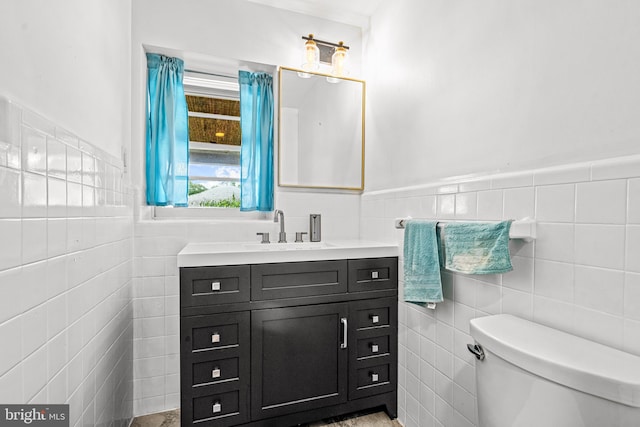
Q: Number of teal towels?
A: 2